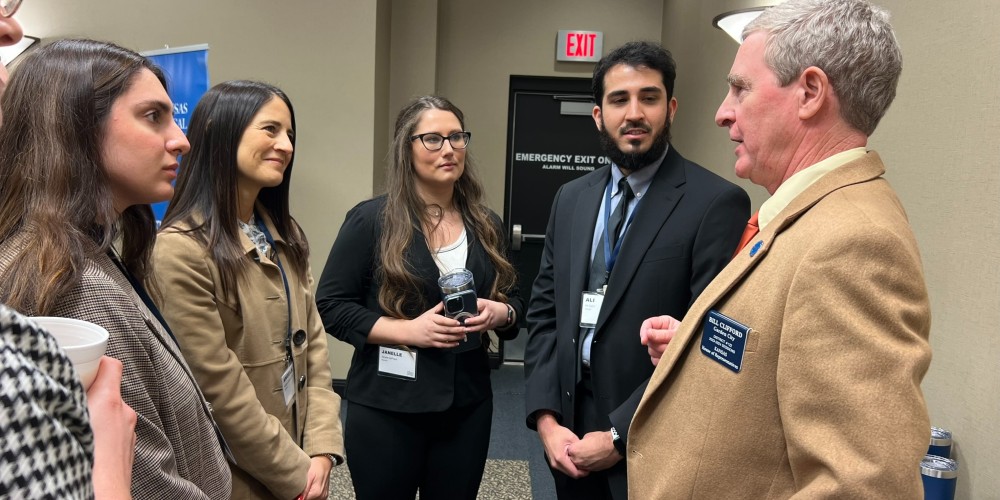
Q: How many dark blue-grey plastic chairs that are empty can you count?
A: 0